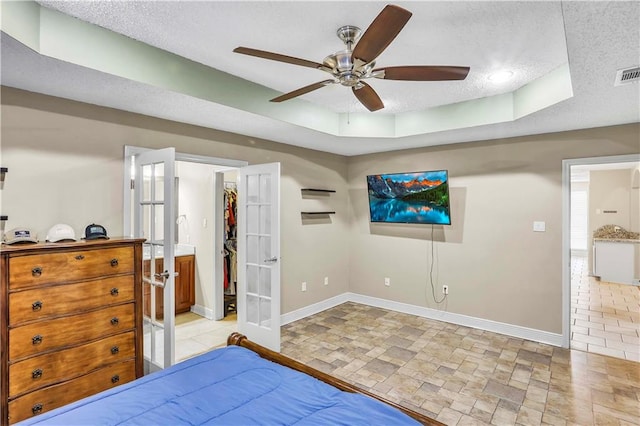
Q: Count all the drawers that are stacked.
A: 5